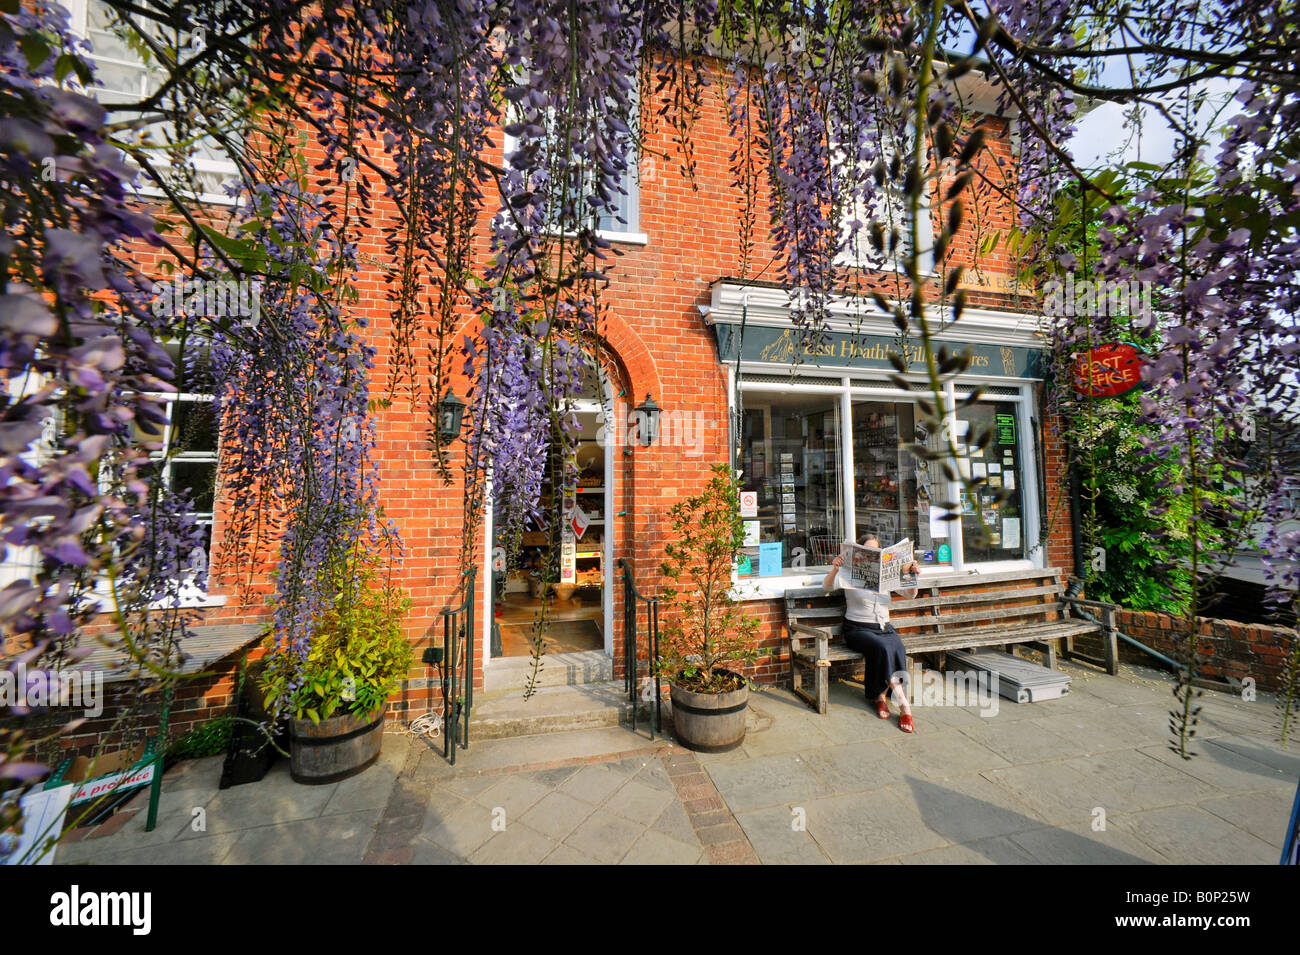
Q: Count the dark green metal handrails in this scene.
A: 2